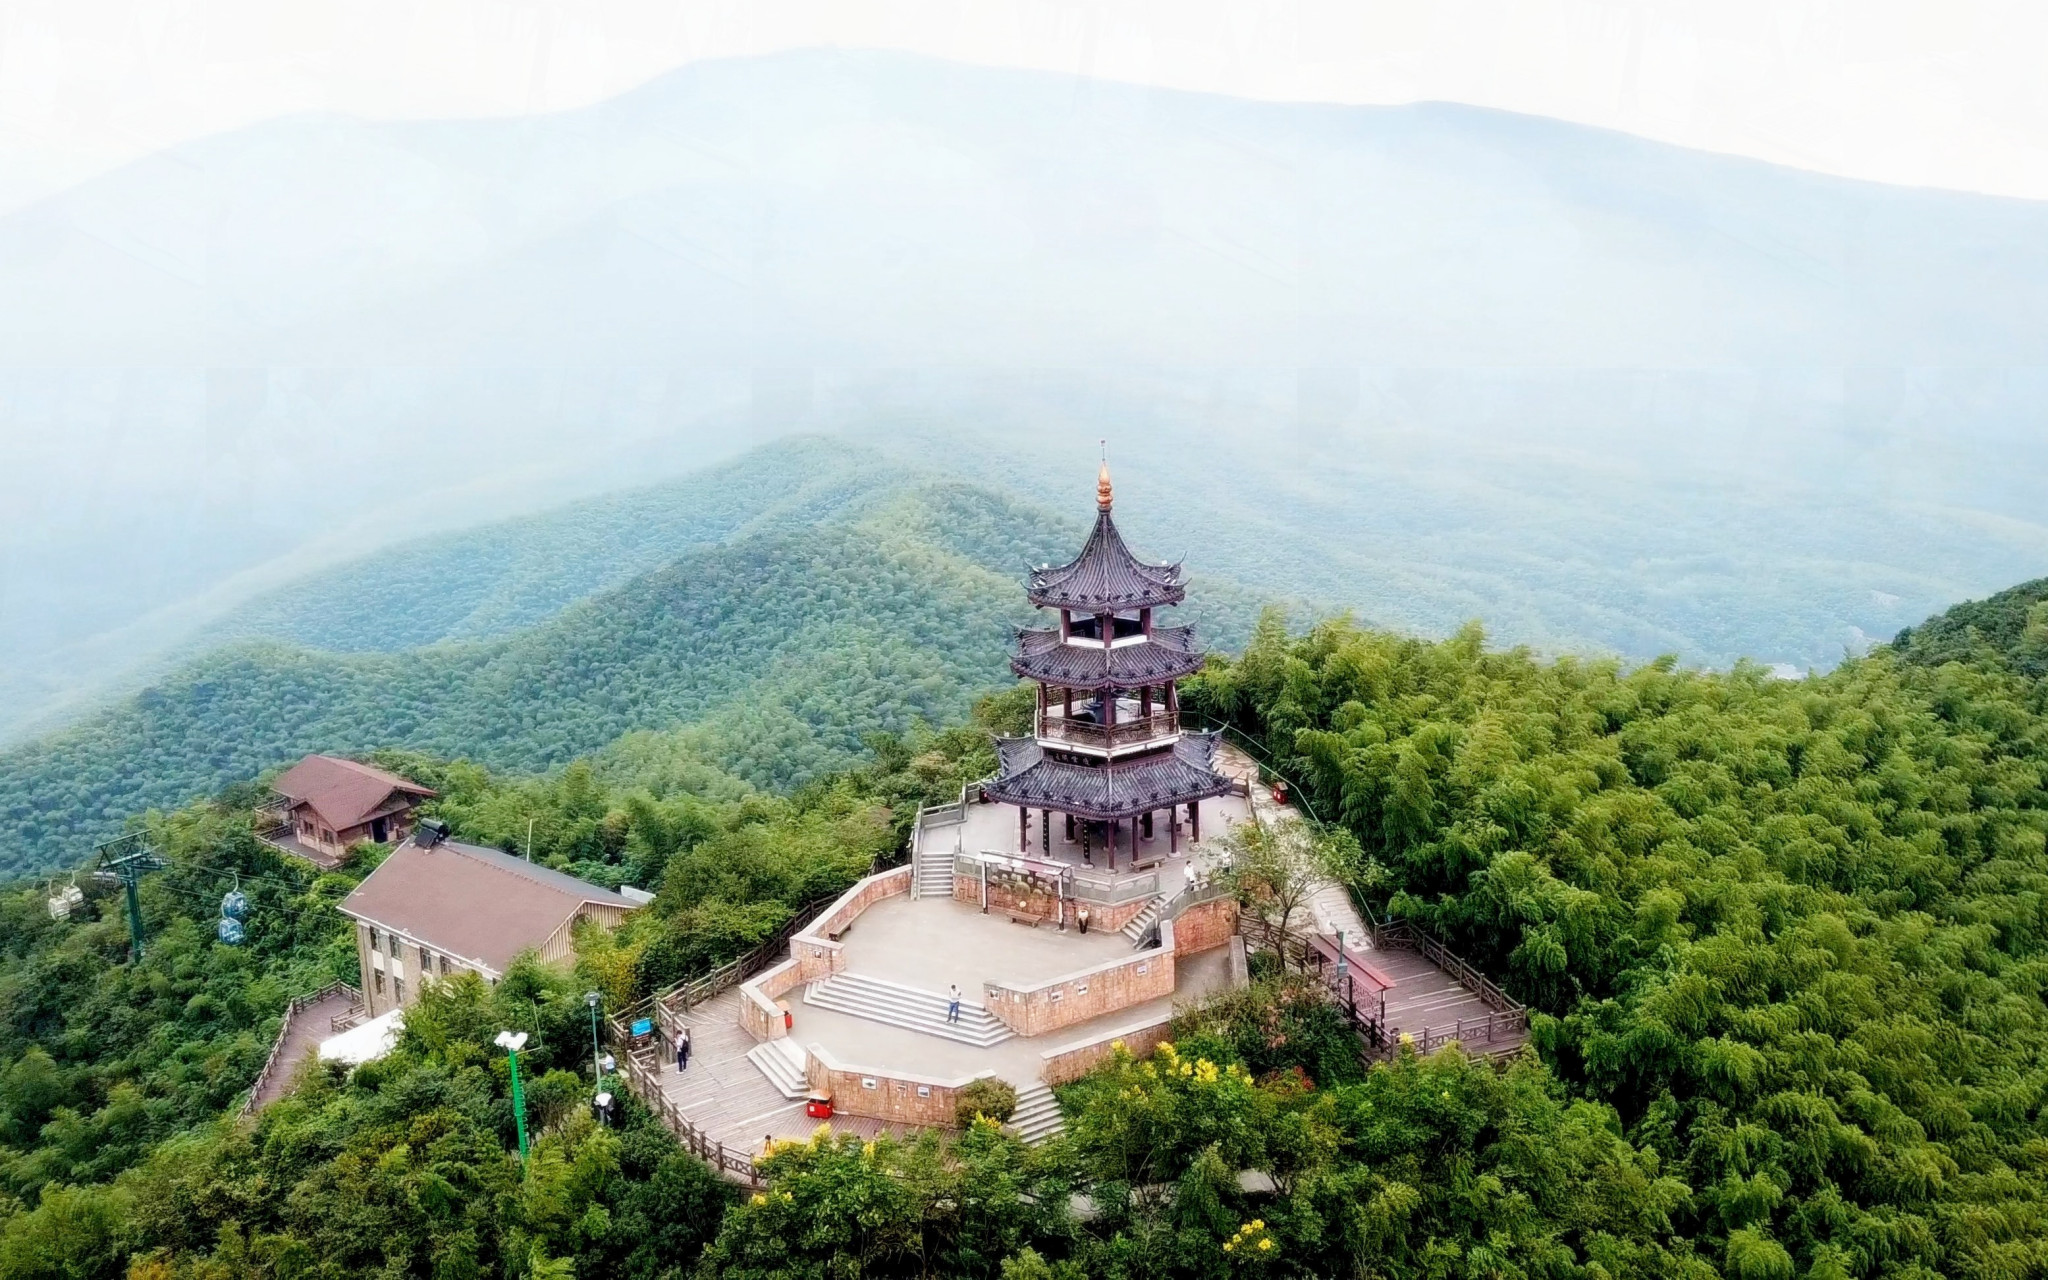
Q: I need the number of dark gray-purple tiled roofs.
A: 3